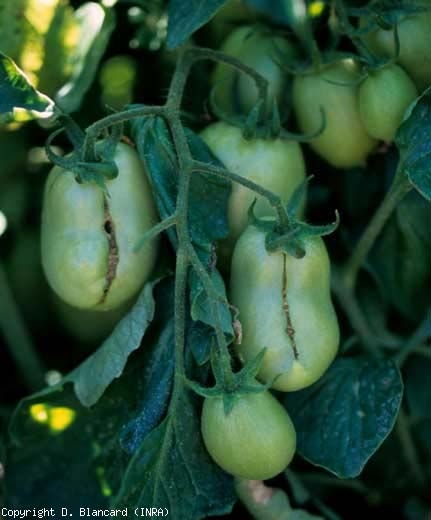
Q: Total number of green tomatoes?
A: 8